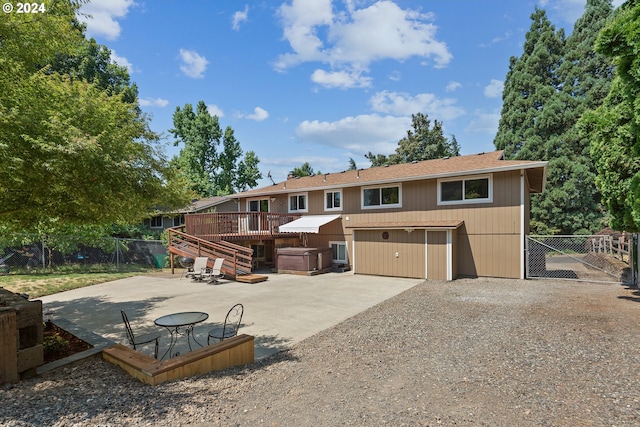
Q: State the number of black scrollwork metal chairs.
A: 2